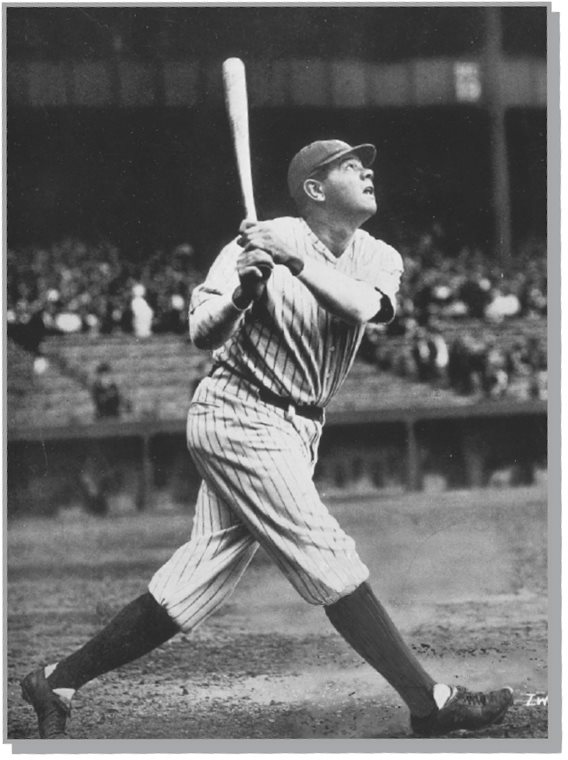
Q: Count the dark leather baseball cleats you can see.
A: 2